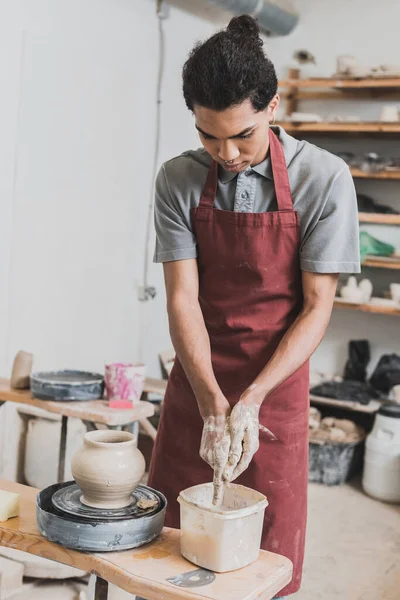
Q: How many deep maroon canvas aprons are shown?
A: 1